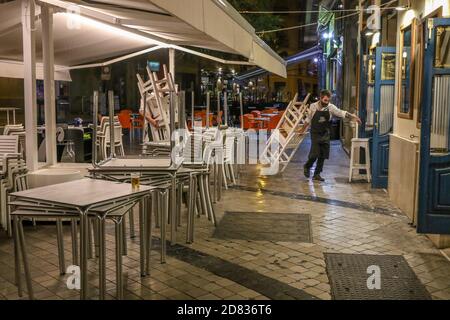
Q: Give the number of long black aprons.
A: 1